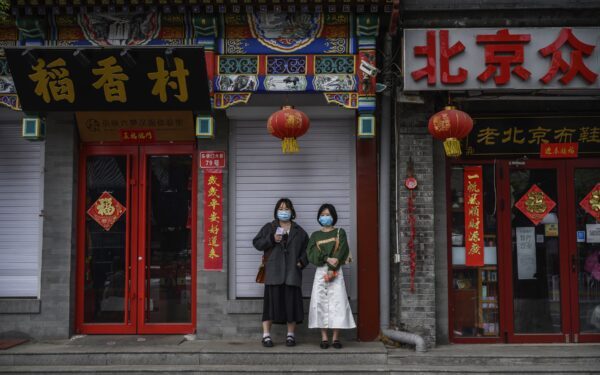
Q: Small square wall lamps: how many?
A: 3